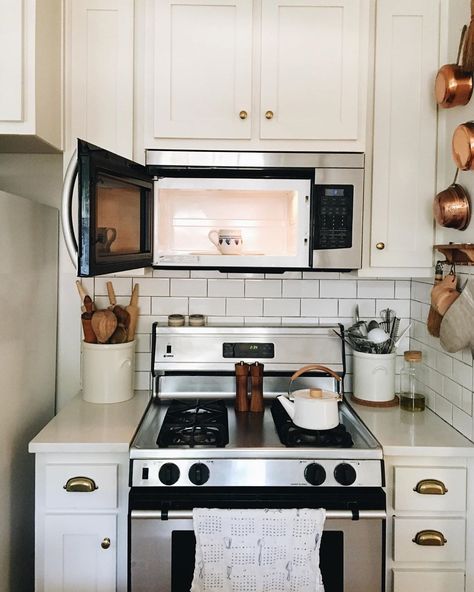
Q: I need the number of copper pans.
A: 3